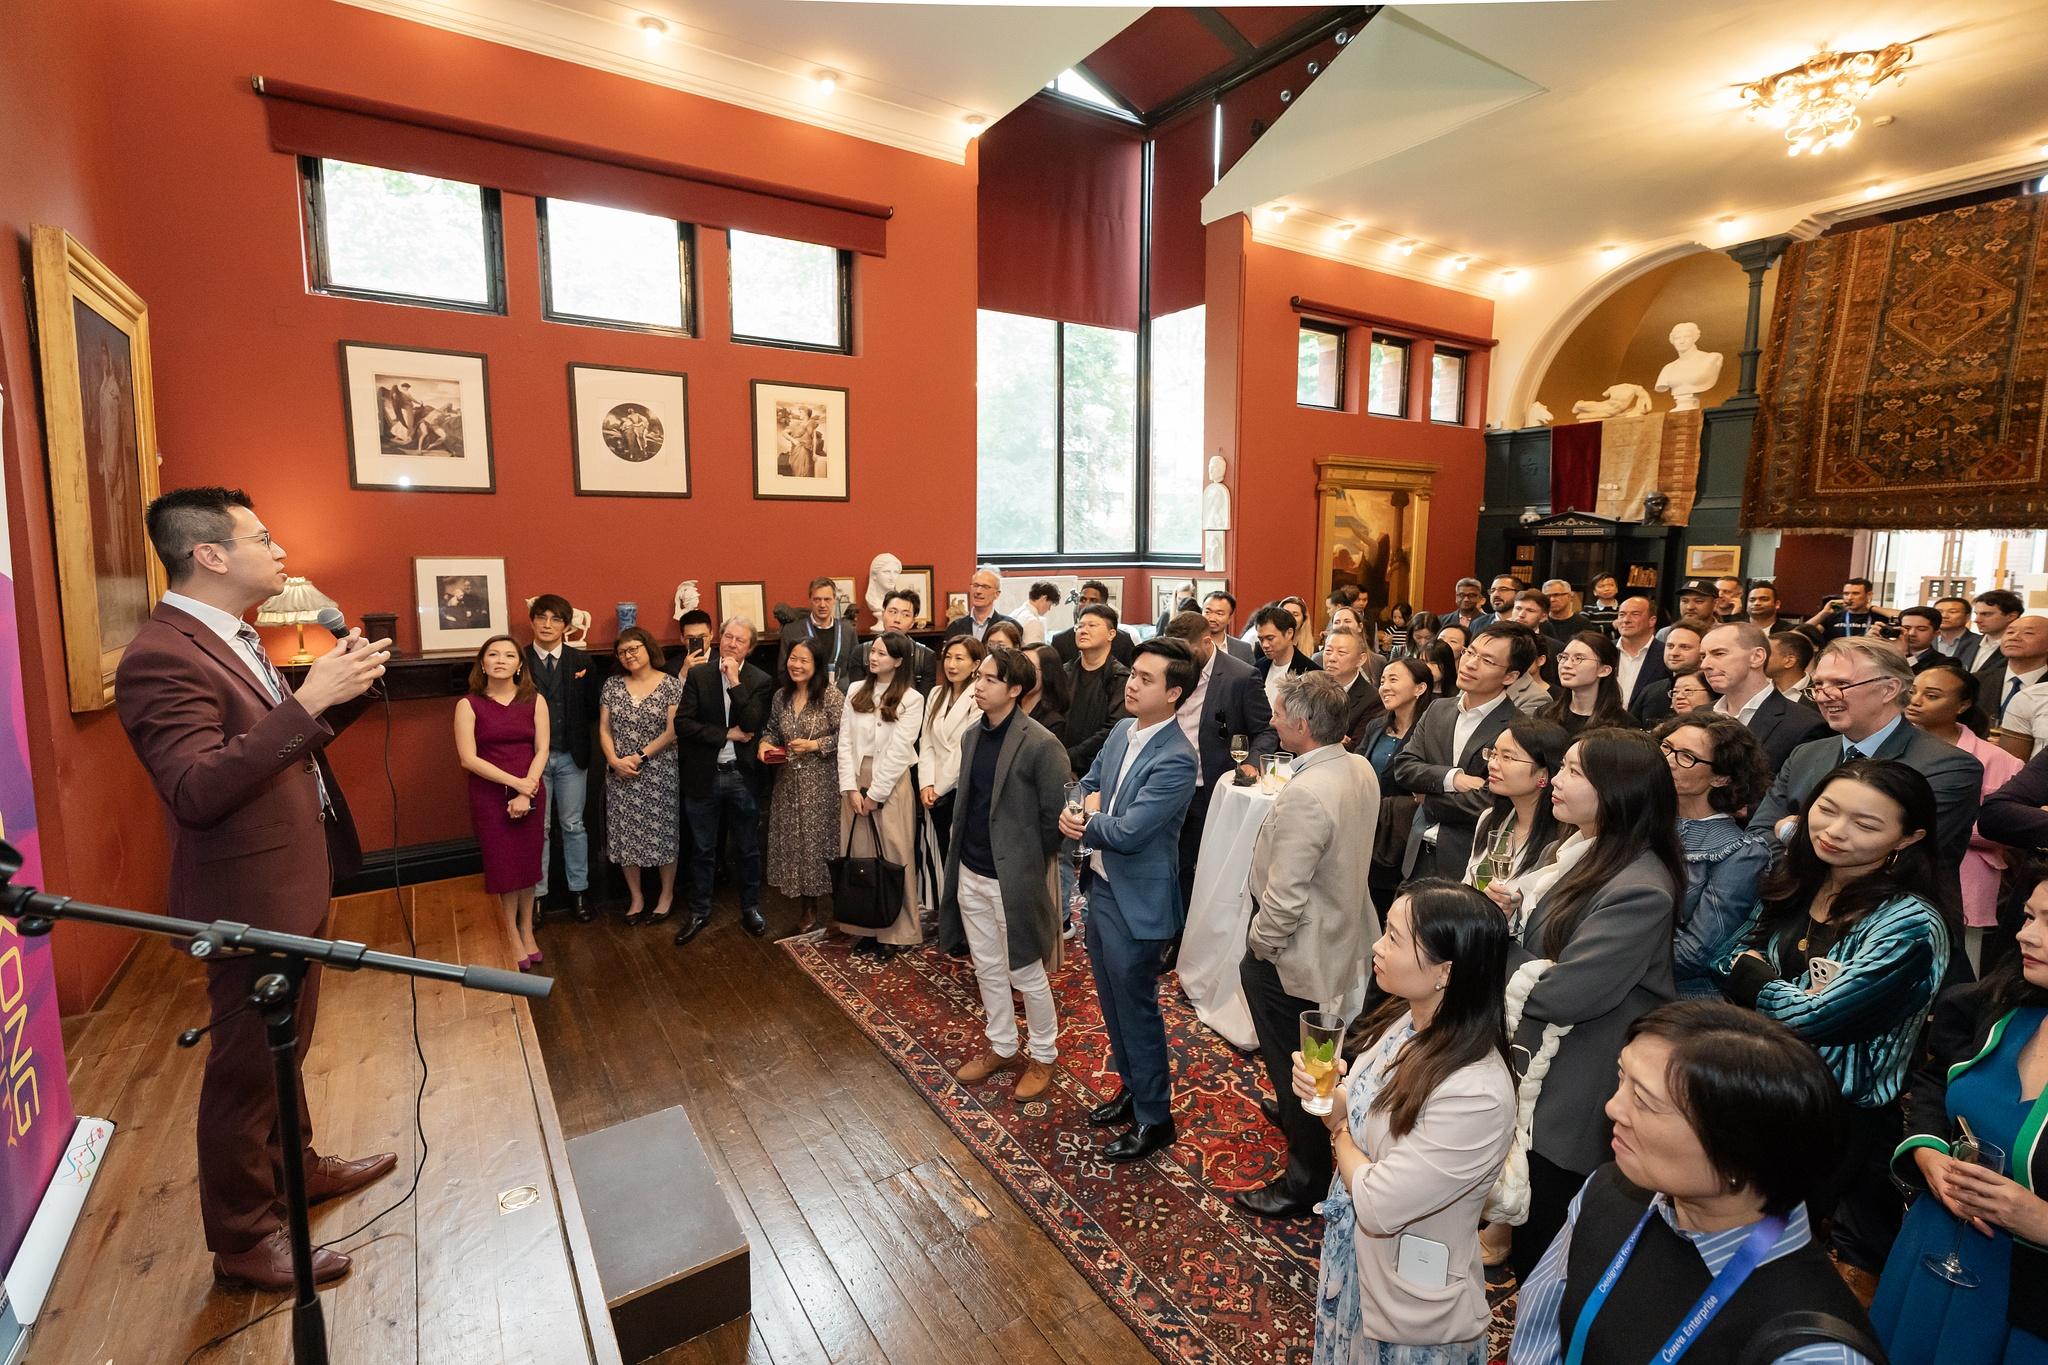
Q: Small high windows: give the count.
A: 6